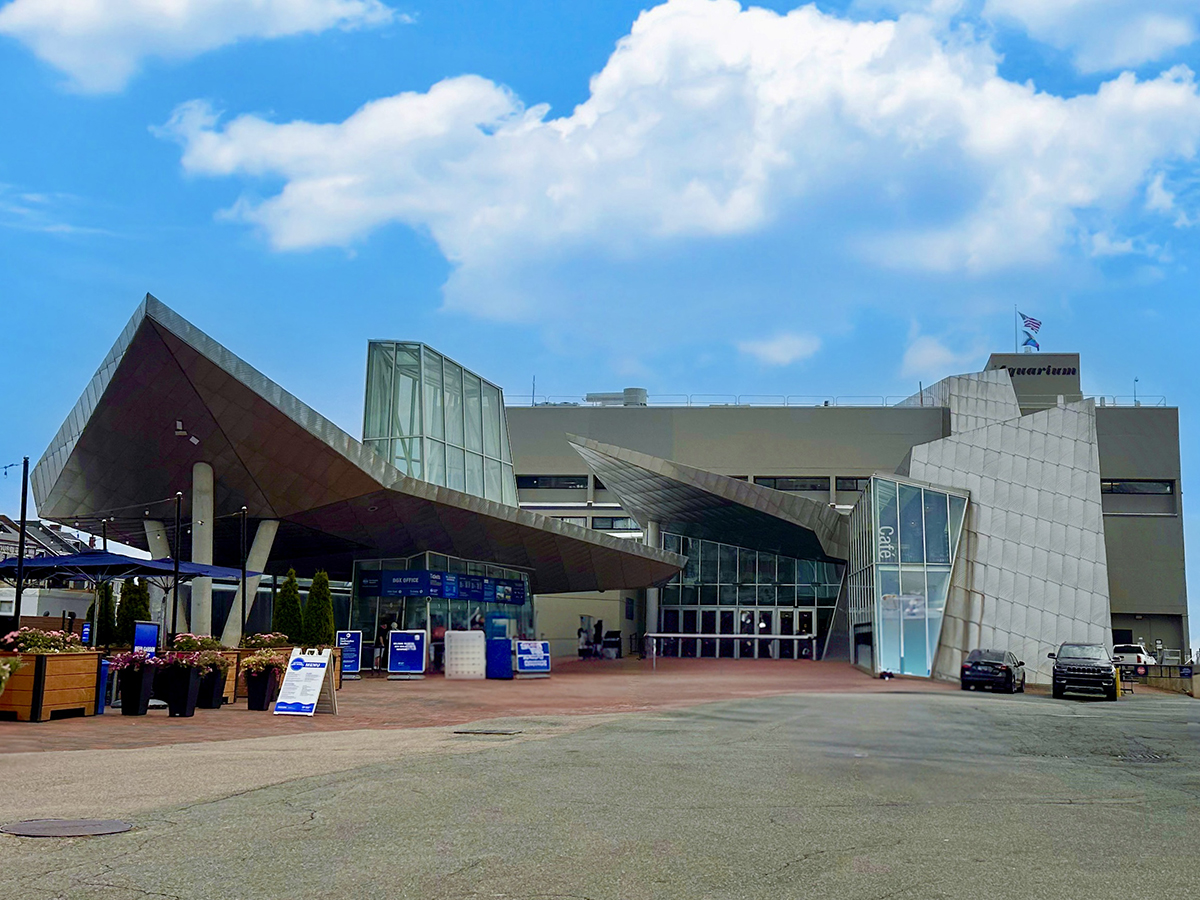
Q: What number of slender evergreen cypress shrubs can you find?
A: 4